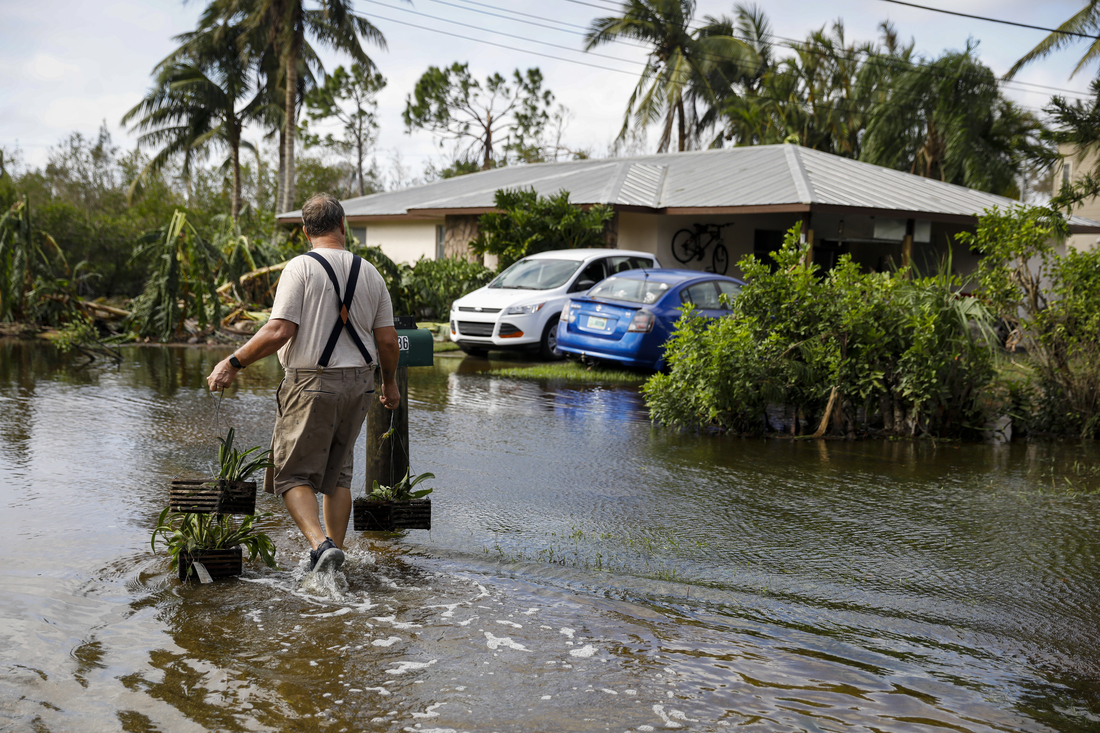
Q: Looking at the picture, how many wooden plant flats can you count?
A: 3